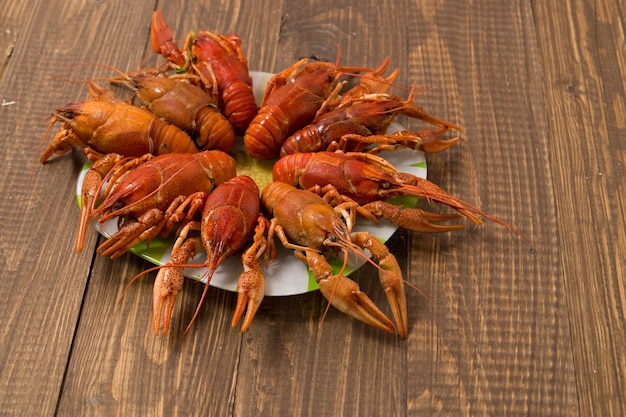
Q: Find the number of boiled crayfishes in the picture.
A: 9